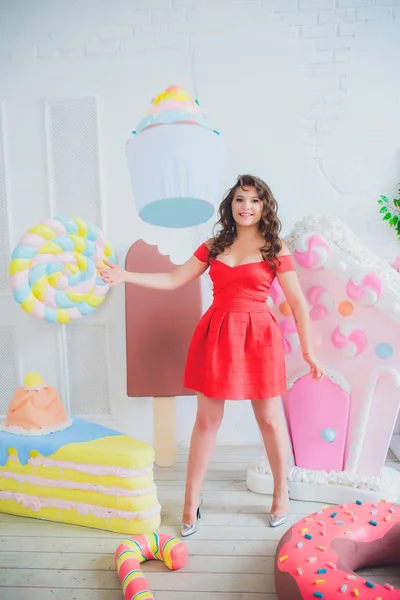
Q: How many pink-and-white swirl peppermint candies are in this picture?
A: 6